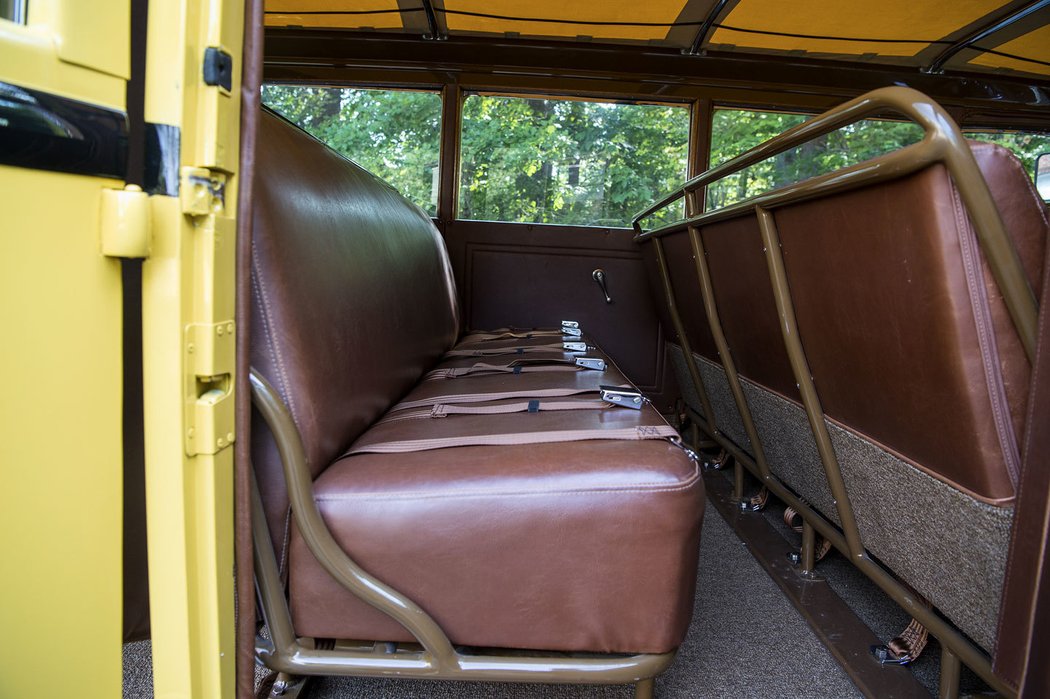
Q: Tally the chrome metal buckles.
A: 5